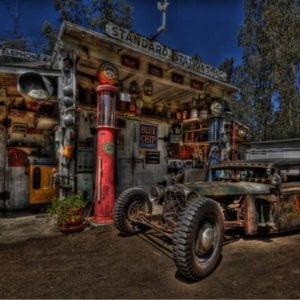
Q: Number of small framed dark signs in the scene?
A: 4